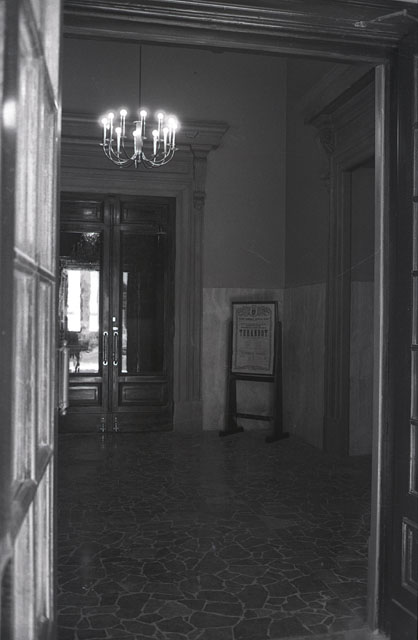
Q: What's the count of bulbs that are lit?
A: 11